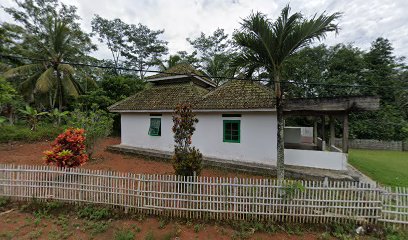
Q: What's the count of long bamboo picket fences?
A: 1